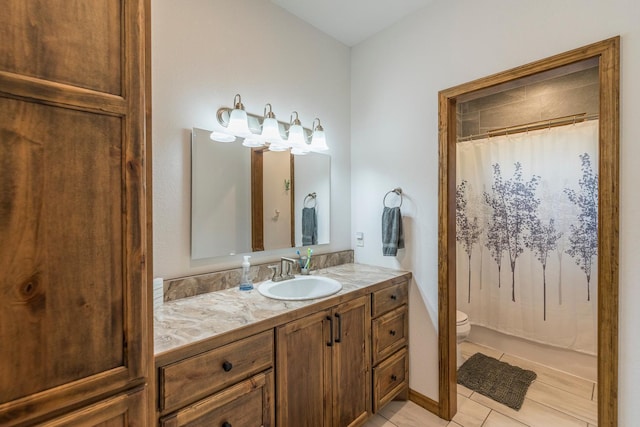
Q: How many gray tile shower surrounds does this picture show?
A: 1